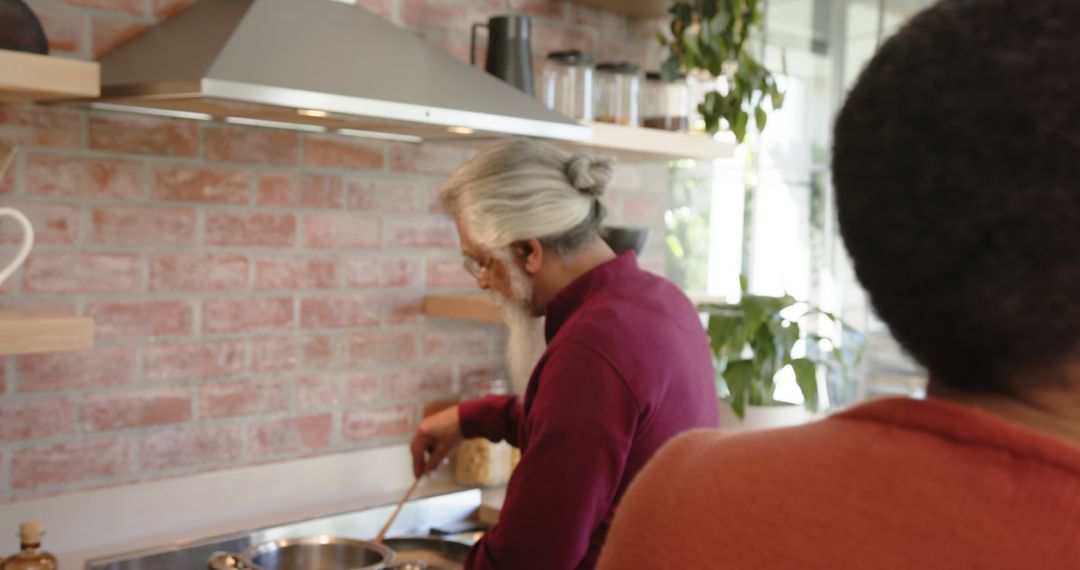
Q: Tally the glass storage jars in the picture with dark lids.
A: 3